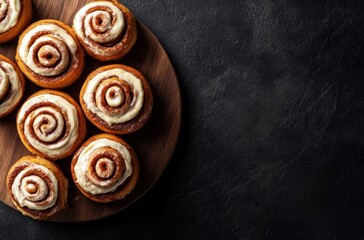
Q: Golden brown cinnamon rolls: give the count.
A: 8